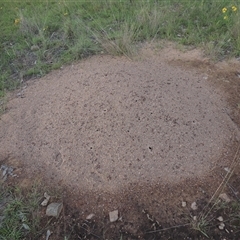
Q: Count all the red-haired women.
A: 0